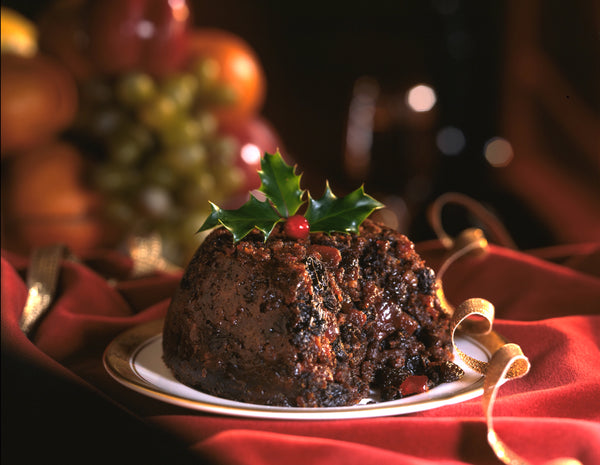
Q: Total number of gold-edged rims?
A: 1